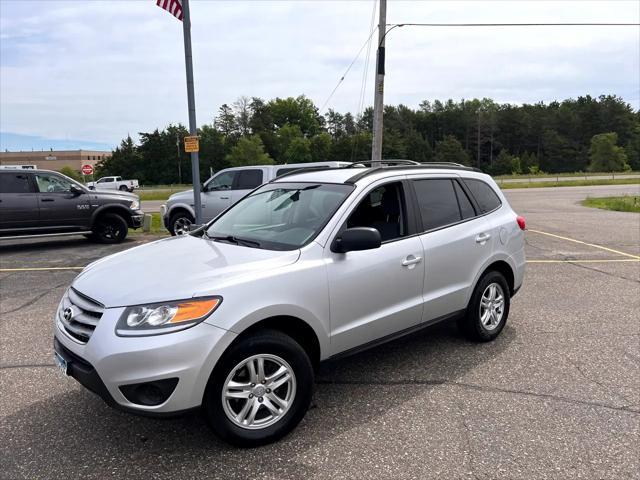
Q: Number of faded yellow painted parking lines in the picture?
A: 3